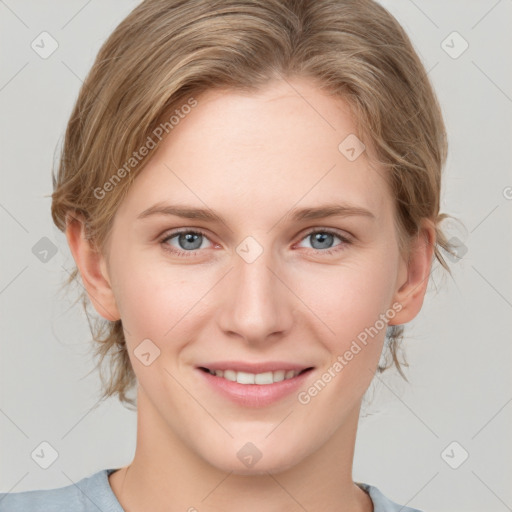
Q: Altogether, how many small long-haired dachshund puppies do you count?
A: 0